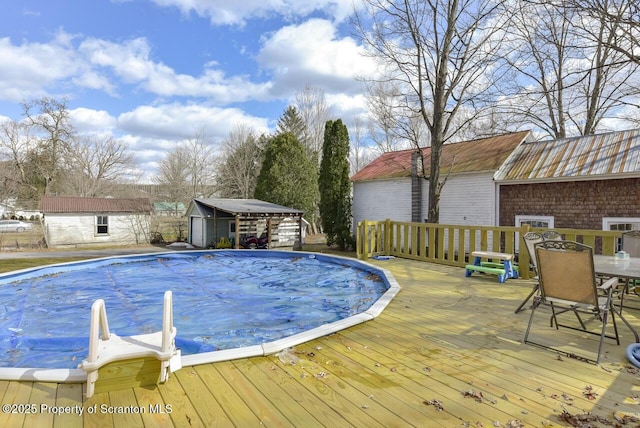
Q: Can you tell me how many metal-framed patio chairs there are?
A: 4